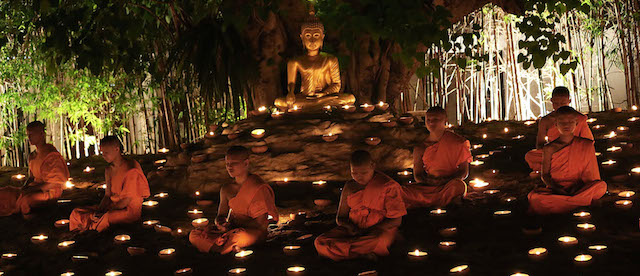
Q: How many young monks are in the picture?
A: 7